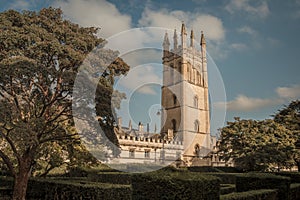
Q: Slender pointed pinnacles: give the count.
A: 5